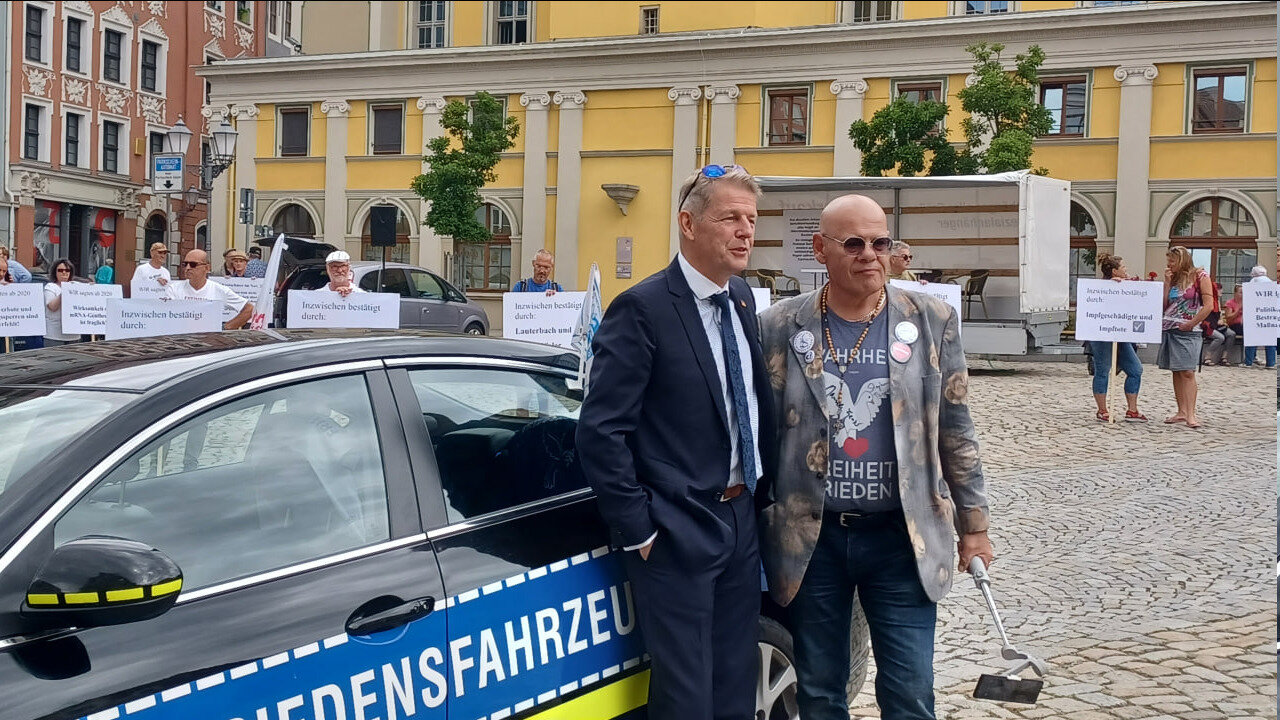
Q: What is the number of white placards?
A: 11